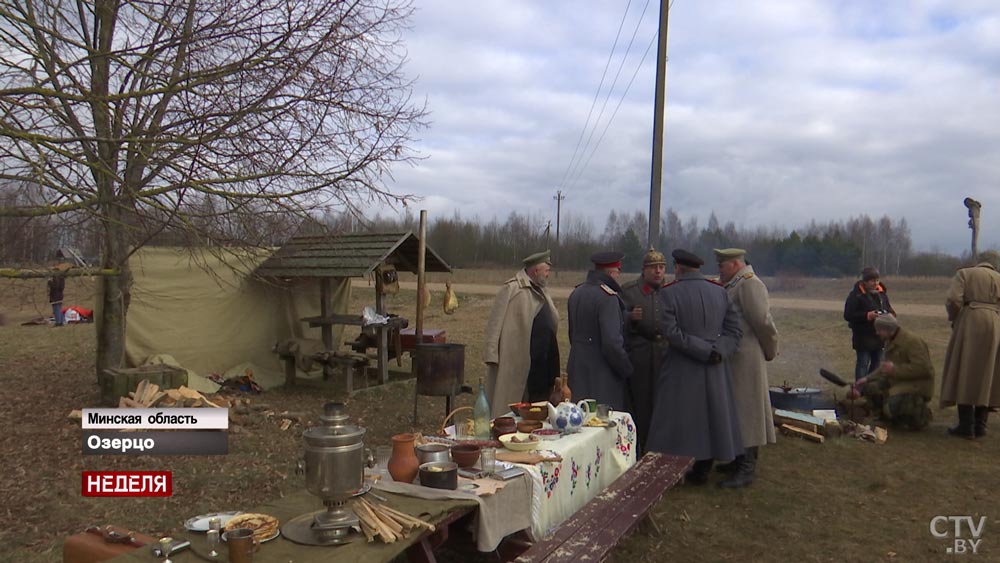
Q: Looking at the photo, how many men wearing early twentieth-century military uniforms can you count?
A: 6